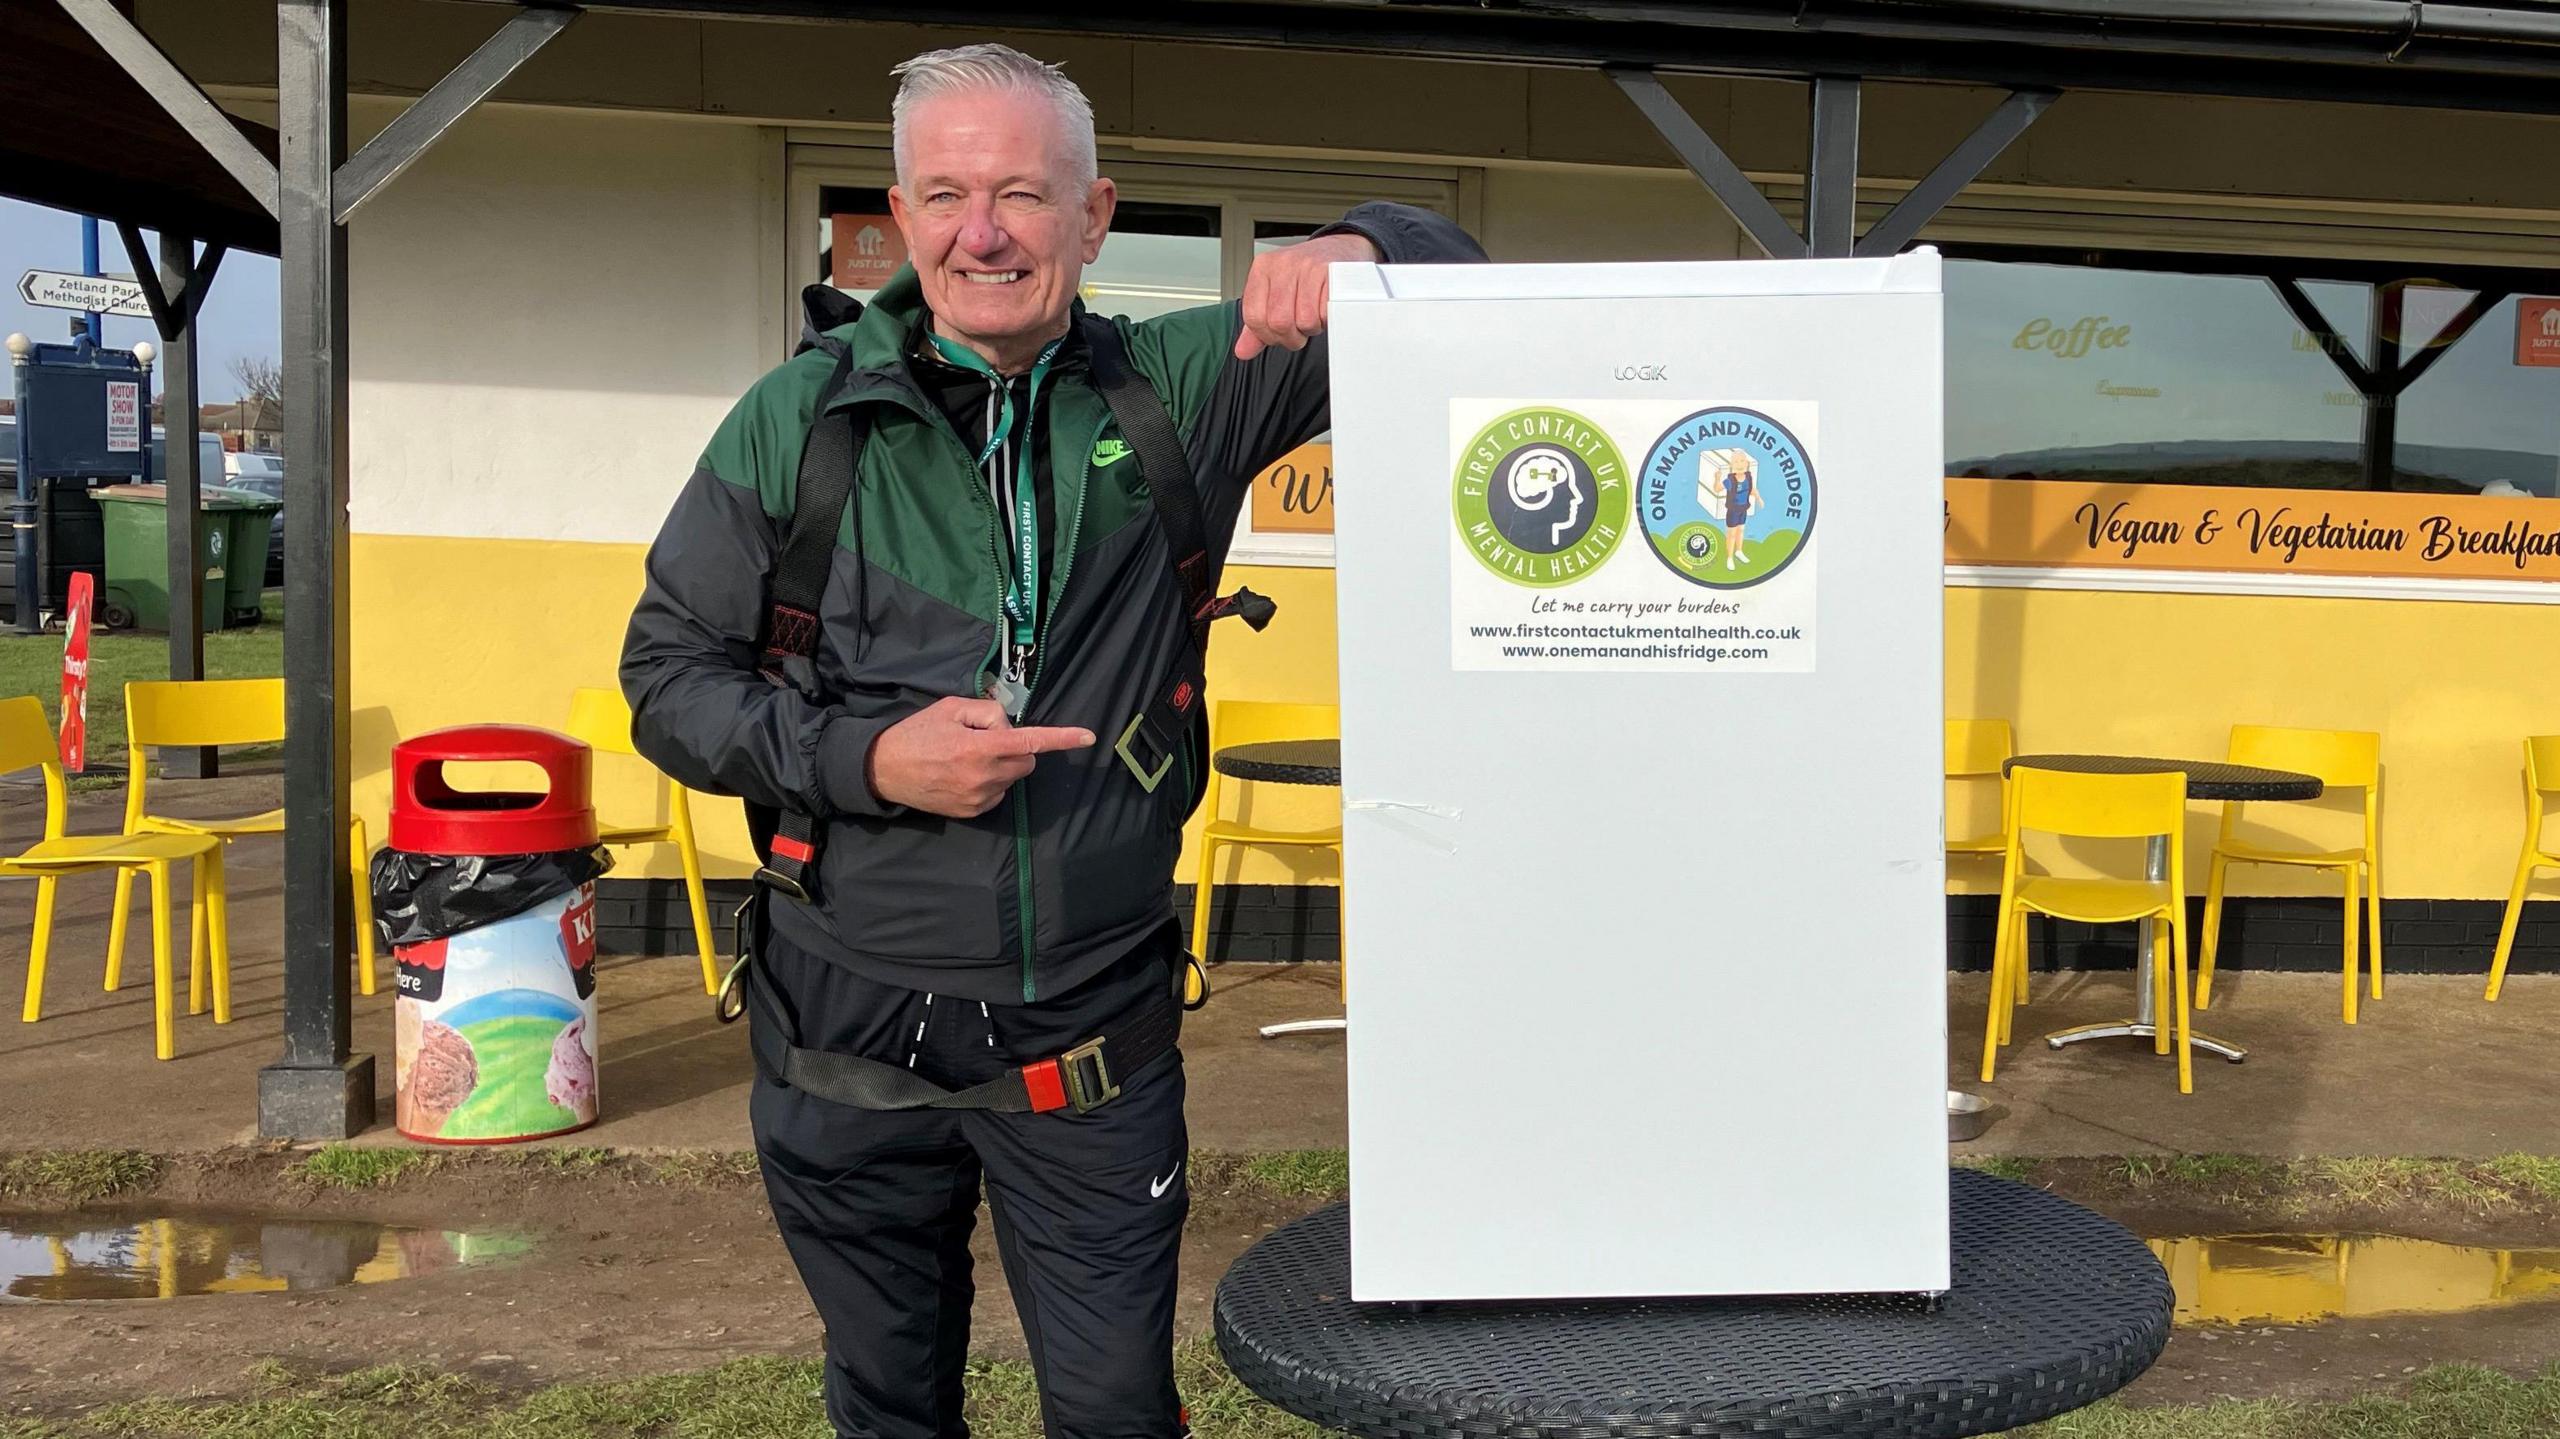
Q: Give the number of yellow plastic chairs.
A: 8